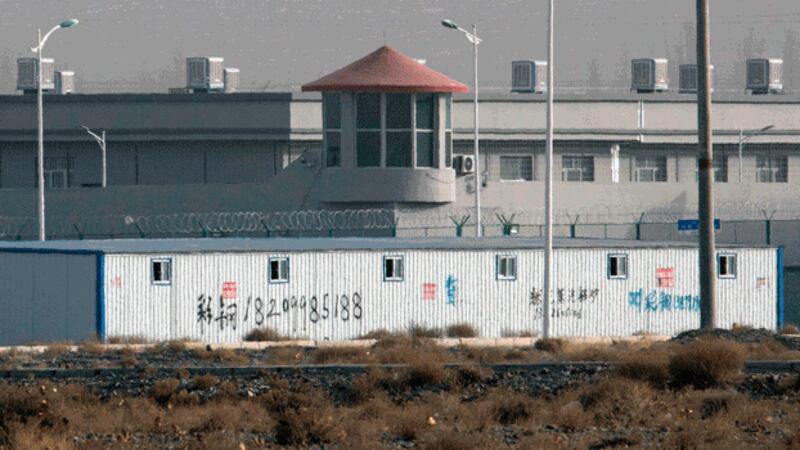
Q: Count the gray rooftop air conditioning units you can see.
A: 8